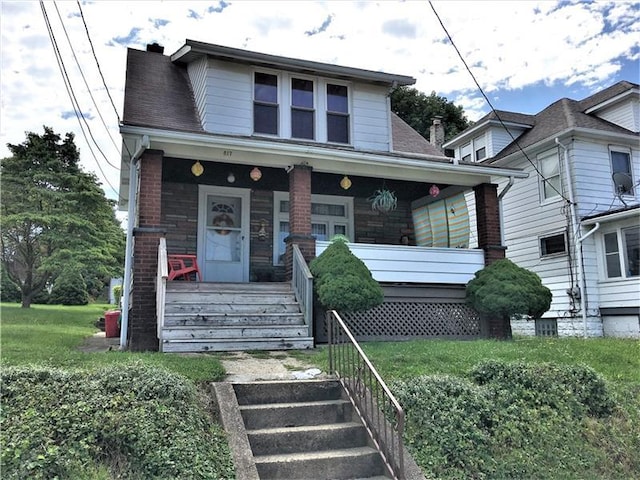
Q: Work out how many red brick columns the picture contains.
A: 3